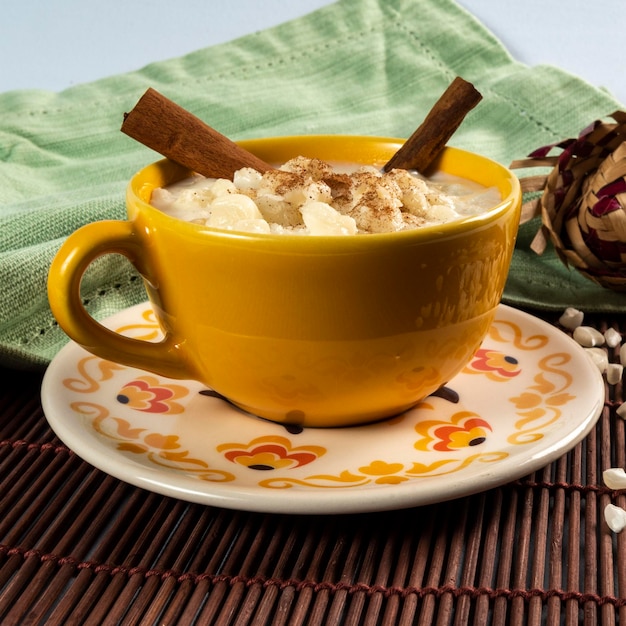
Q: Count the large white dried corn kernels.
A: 9